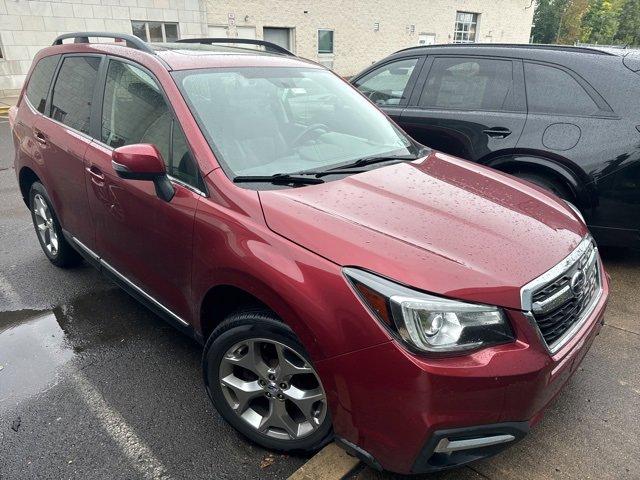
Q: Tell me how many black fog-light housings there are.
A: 1